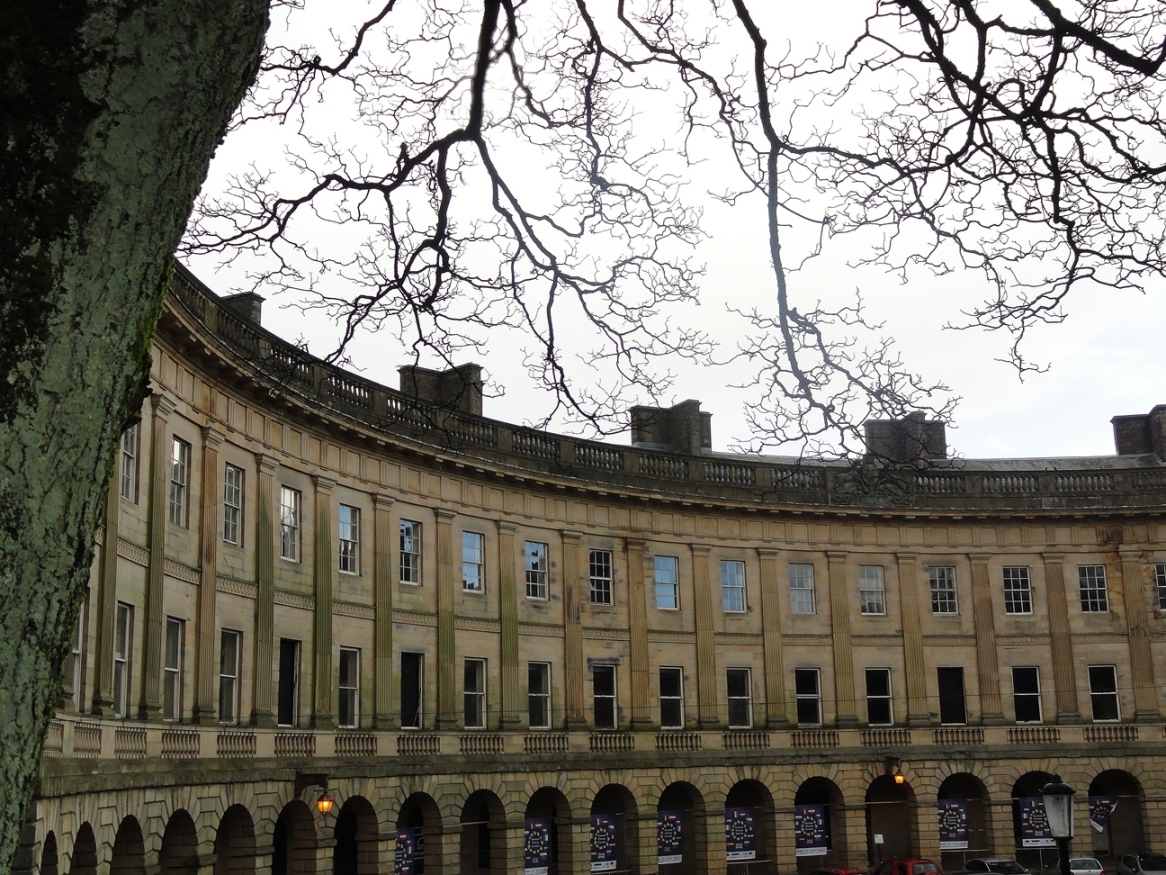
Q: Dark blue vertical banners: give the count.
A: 9